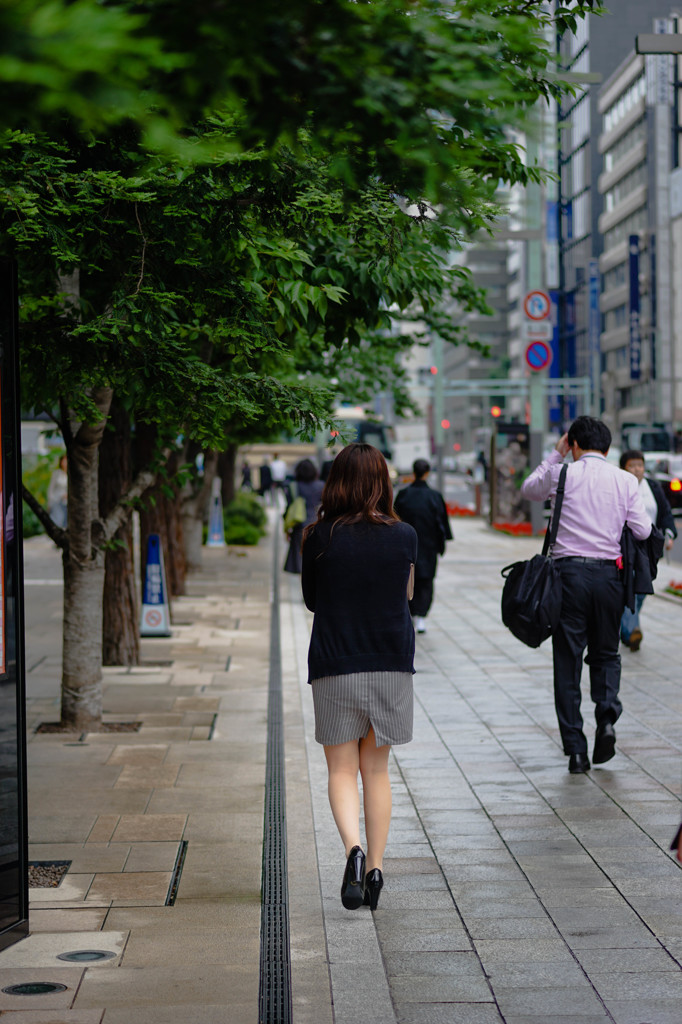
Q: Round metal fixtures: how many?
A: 2